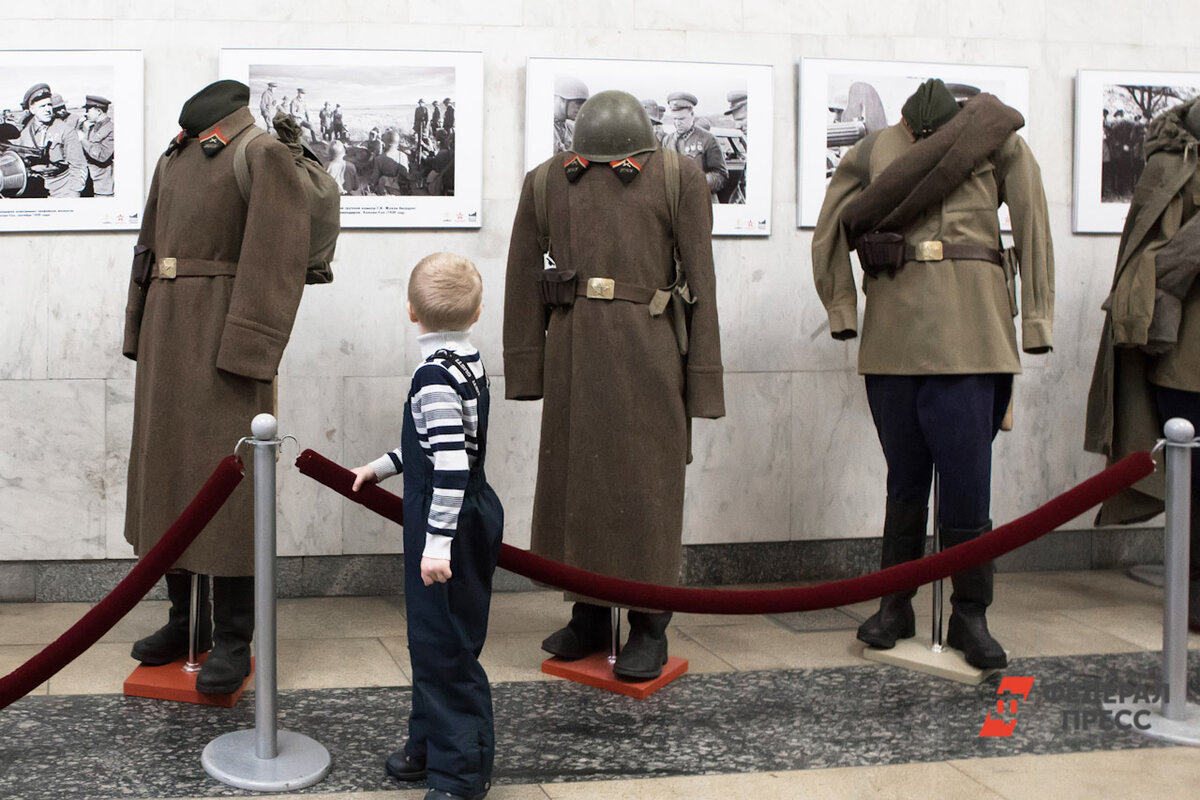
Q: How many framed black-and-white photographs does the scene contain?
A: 5